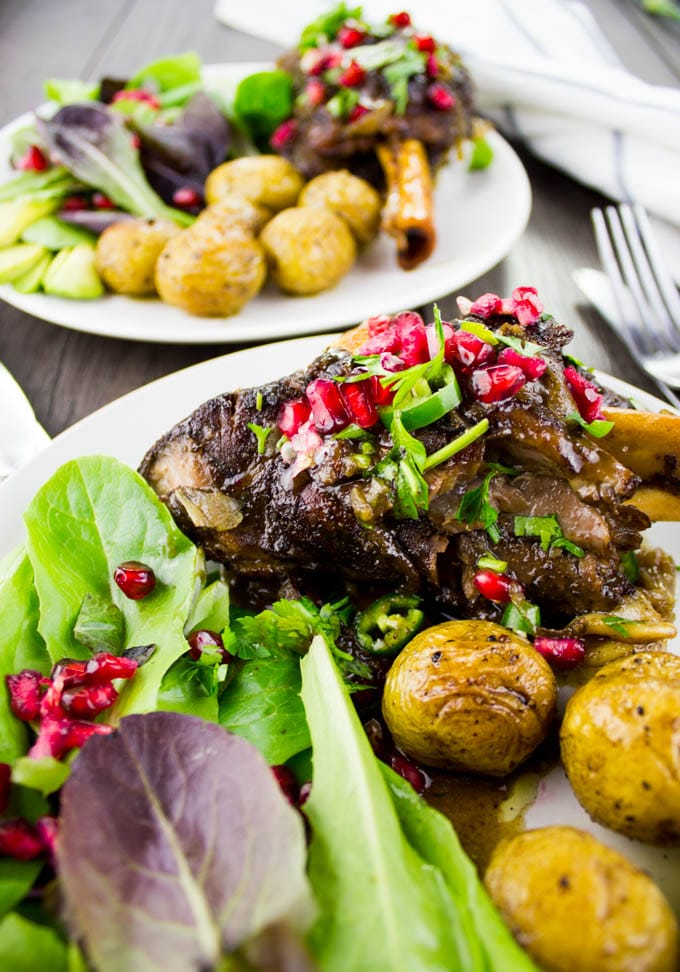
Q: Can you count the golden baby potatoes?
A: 9